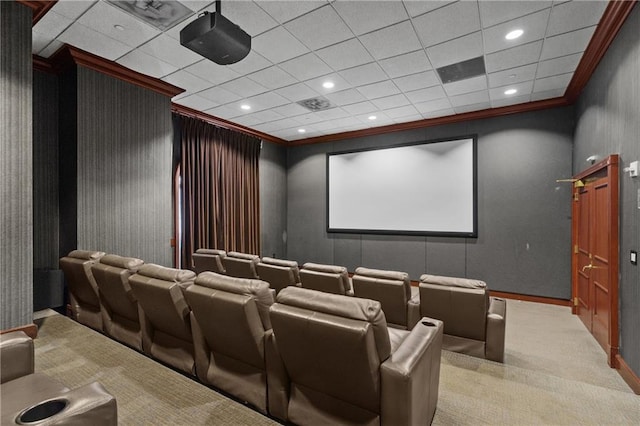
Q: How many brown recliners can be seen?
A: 12